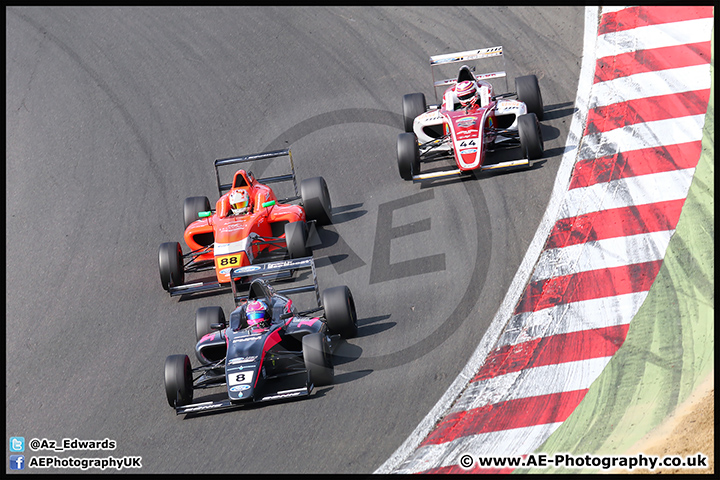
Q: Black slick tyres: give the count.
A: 12